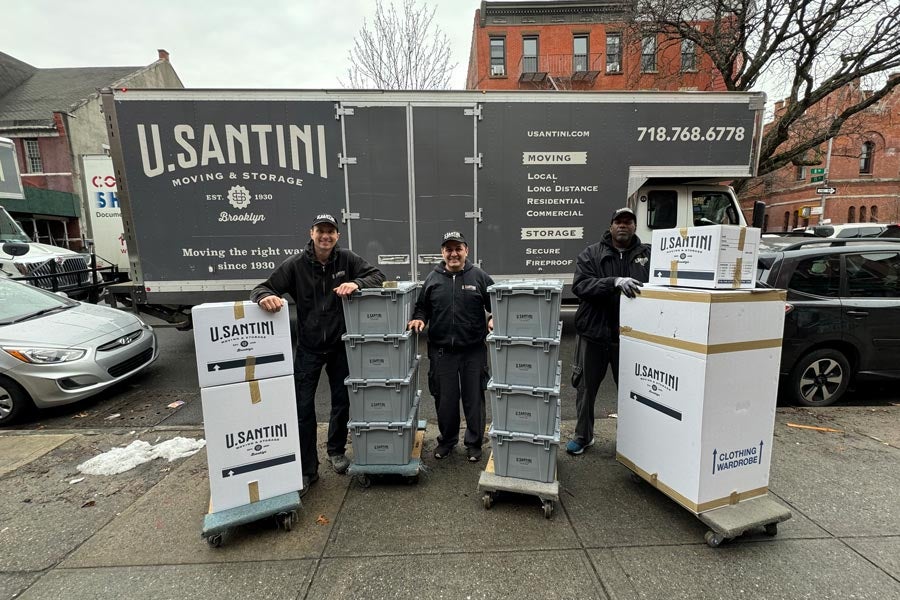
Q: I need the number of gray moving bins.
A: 8